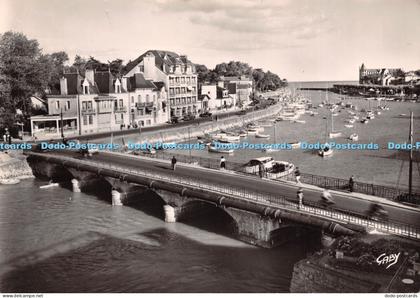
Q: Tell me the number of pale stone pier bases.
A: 3